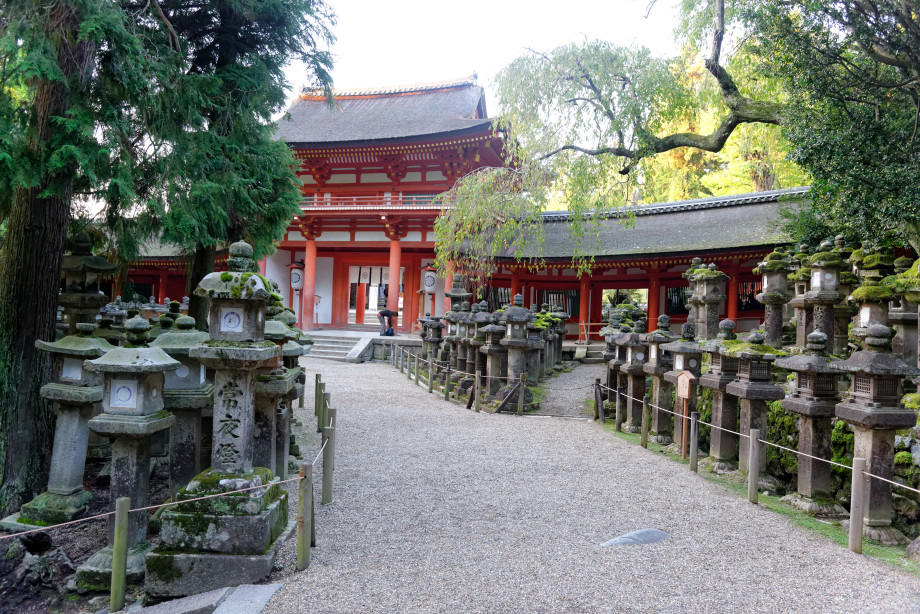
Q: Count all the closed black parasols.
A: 0